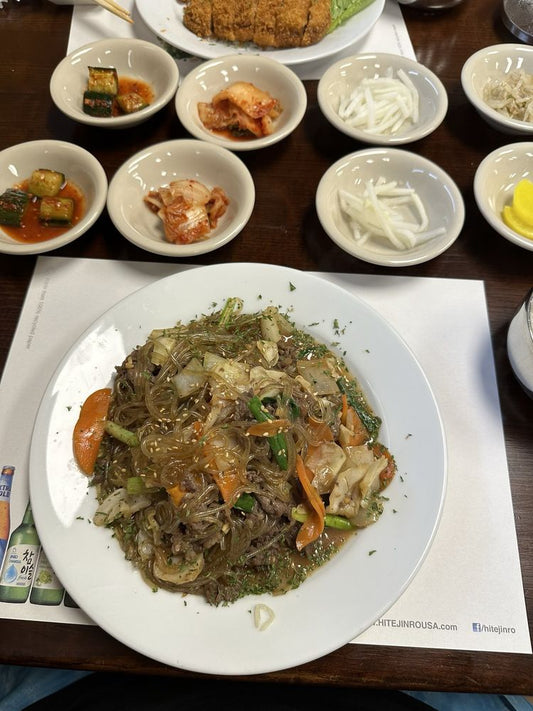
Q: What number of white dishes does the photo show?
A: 10